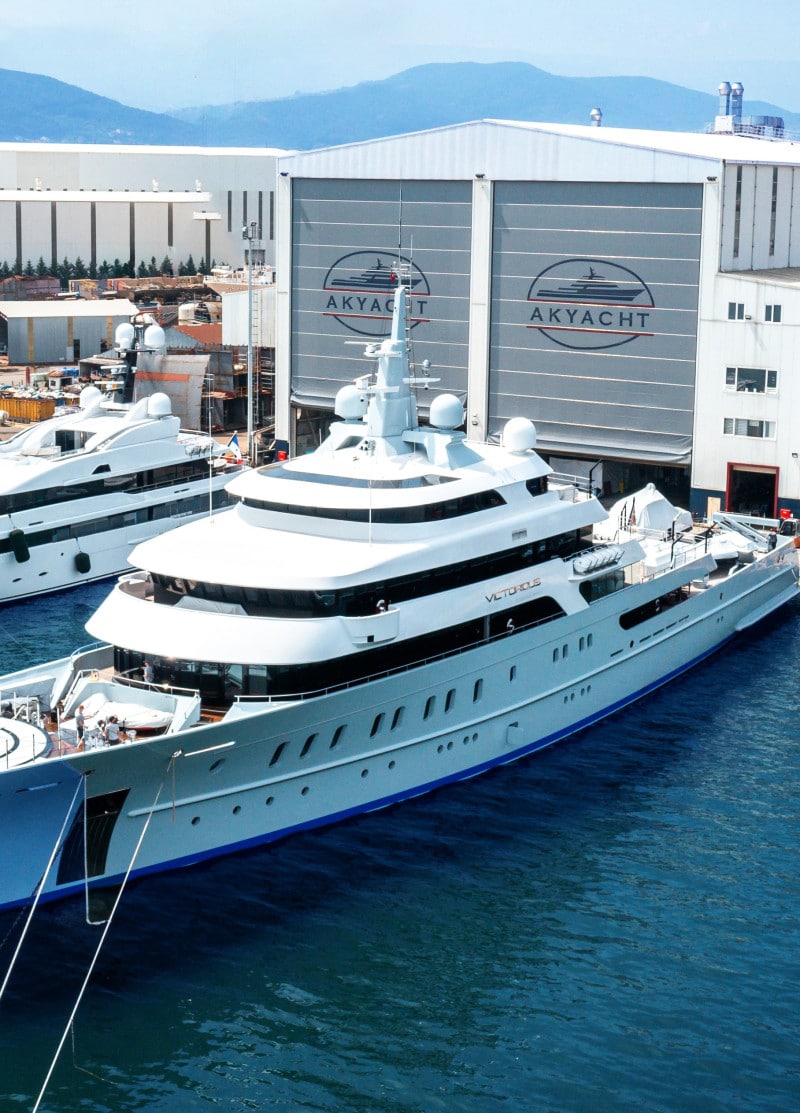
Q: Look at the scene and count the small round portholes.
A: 14